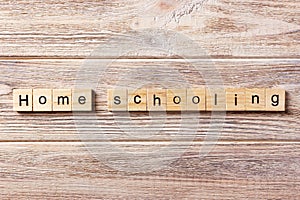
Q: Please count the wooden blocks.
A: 13